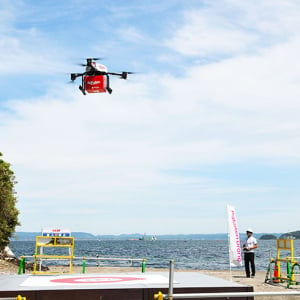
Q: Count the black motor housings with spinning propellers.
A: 3